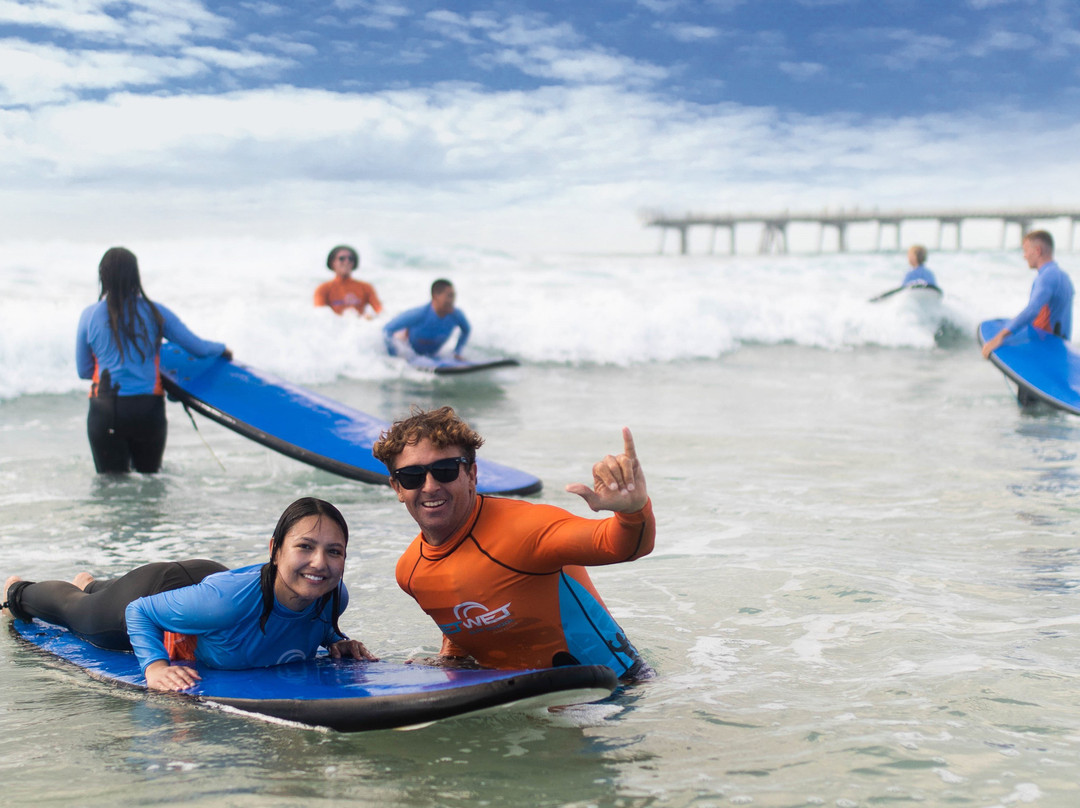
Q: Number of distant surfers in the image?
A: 5